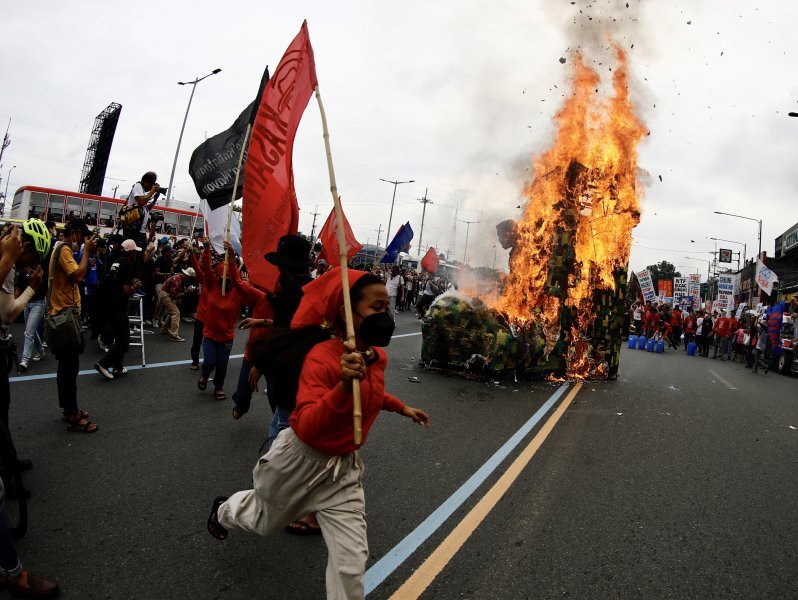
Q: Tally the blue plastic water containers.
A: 5